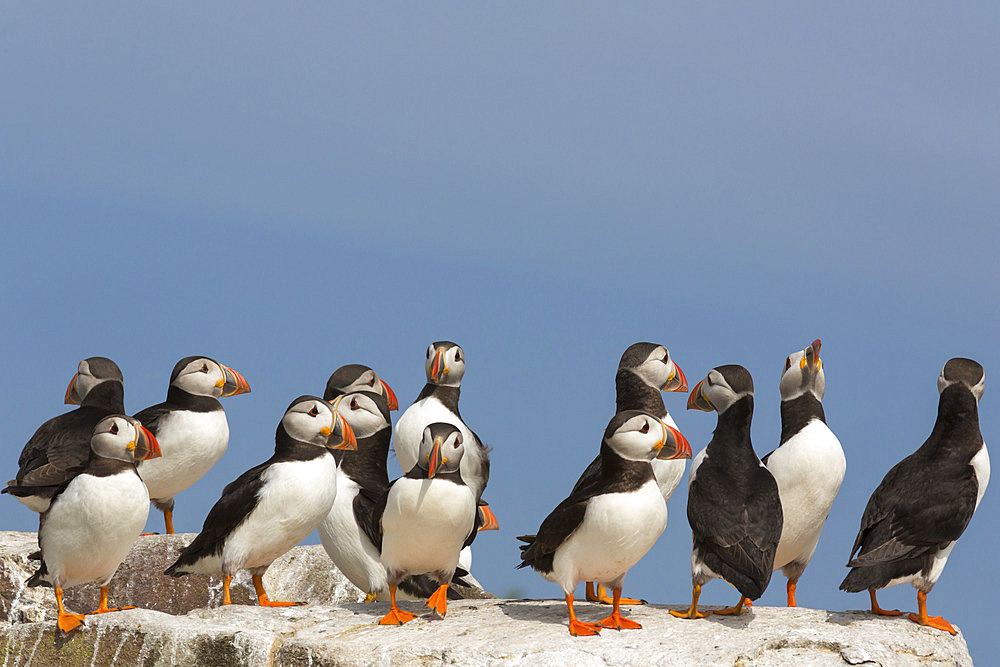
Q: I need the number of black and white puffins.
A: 14